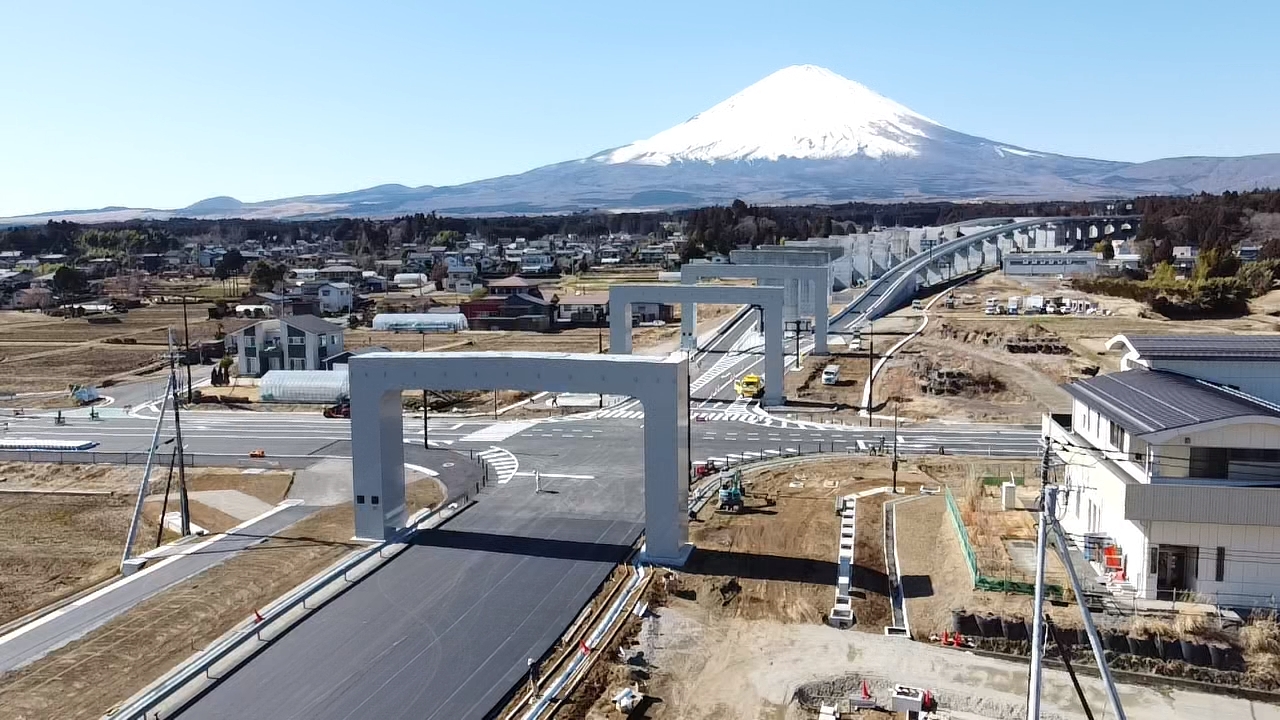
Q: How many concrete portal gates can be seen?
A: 3